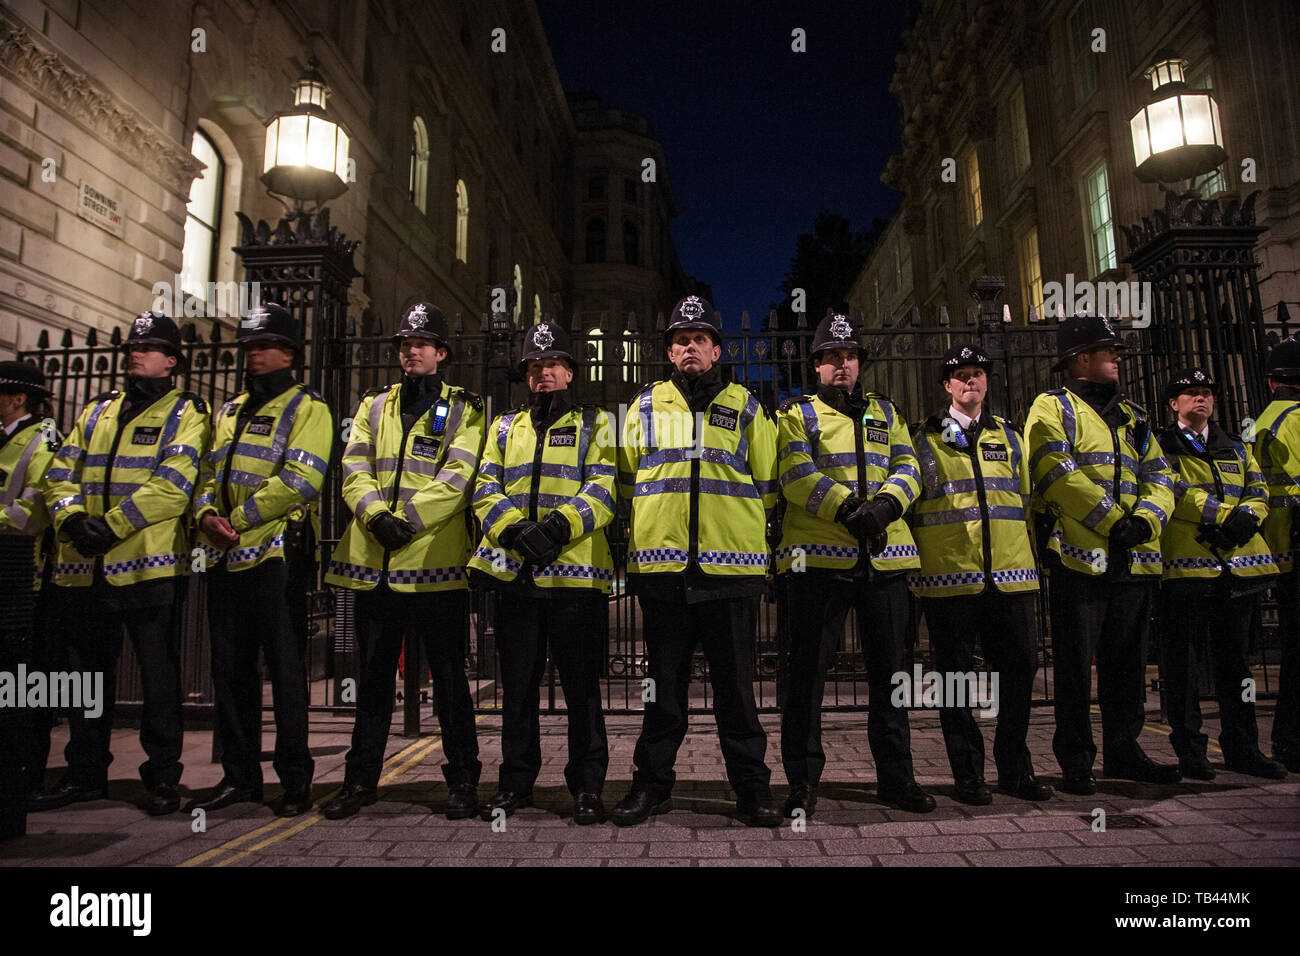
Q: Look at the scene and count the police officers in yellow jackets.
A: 11